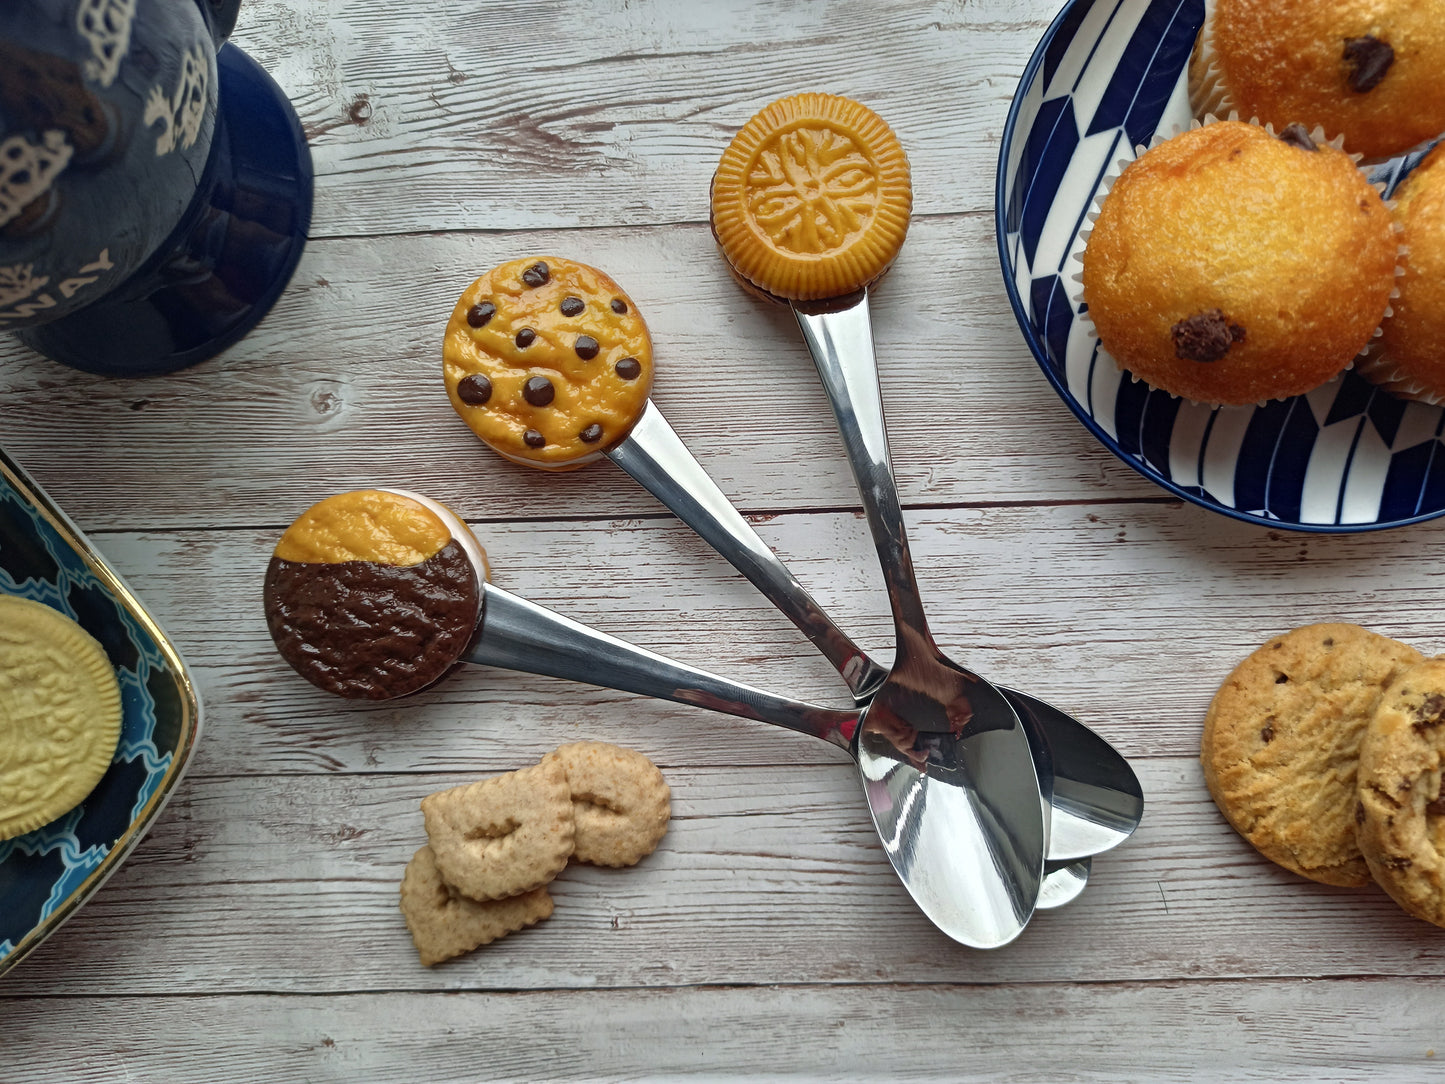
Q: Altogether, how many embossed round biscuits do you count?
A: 2